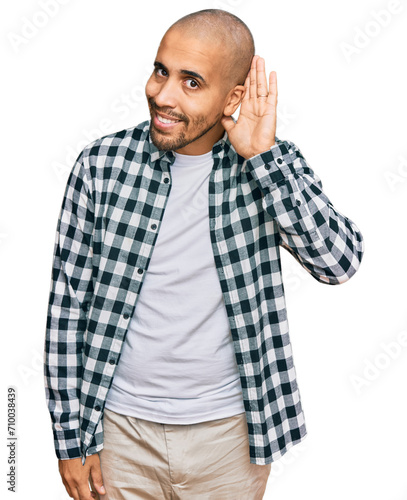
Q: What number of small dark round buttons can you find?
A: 9